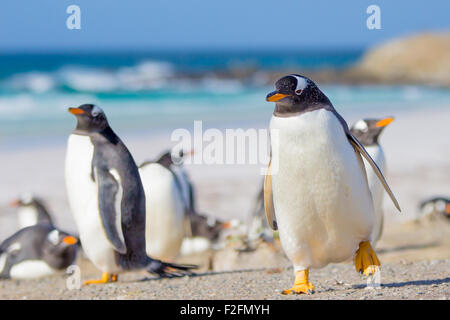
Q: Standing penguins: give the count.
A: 4